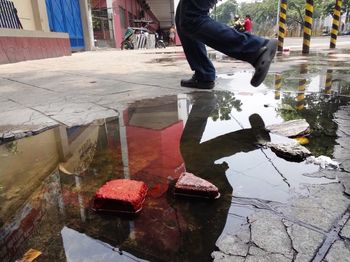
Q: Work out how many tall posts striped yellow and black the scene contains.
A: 3